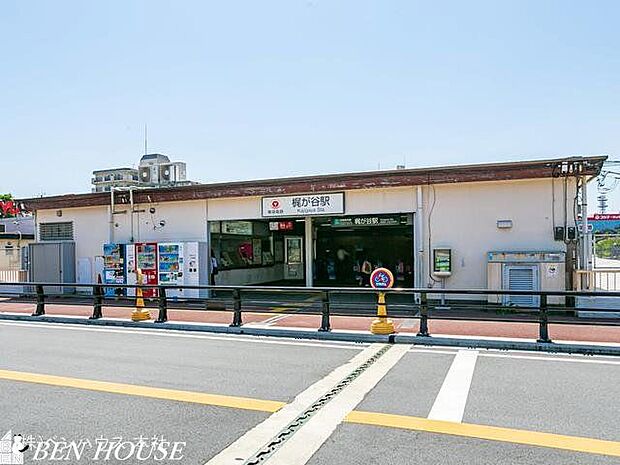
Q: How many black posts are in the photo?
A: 7